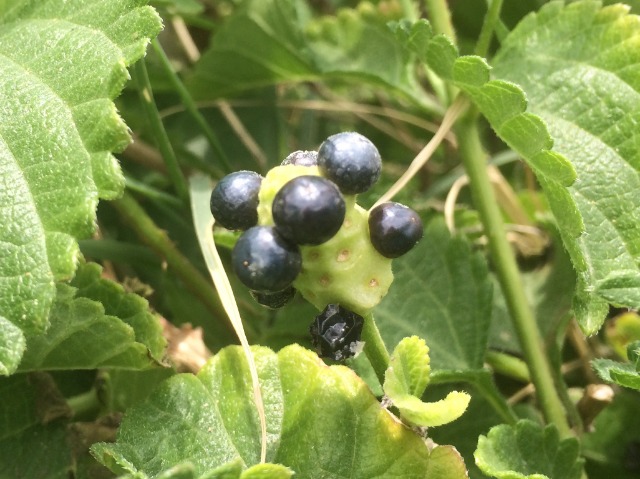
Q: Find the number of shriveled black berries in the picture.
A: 1